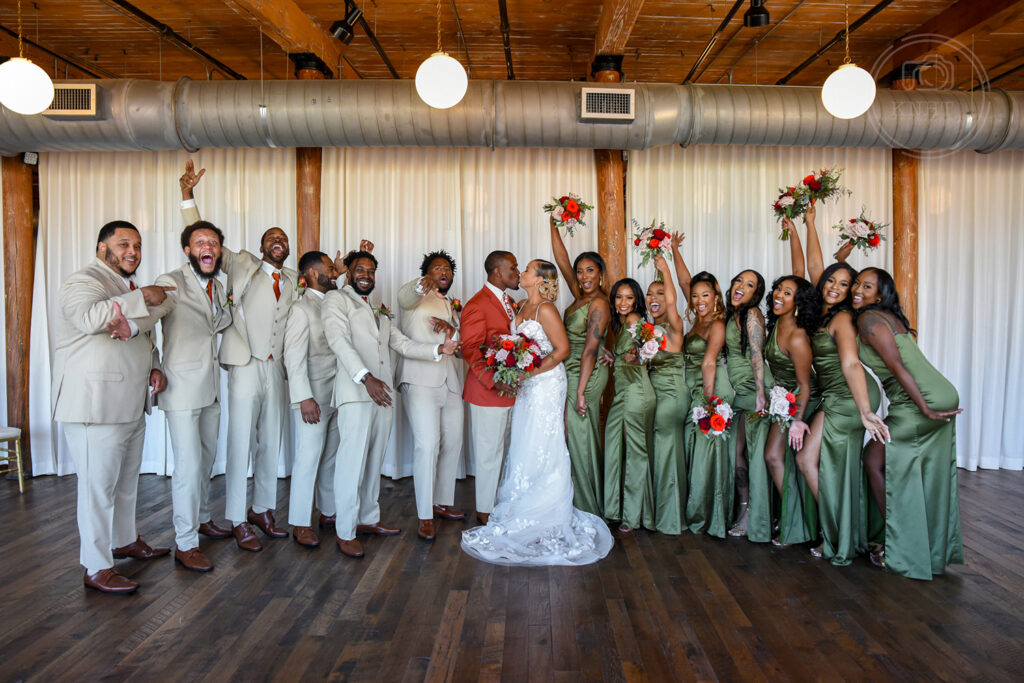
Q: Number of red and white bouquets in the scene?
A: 9